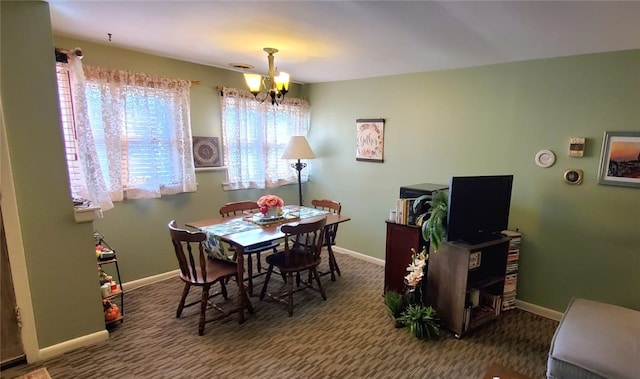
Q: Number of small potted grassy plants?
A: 2